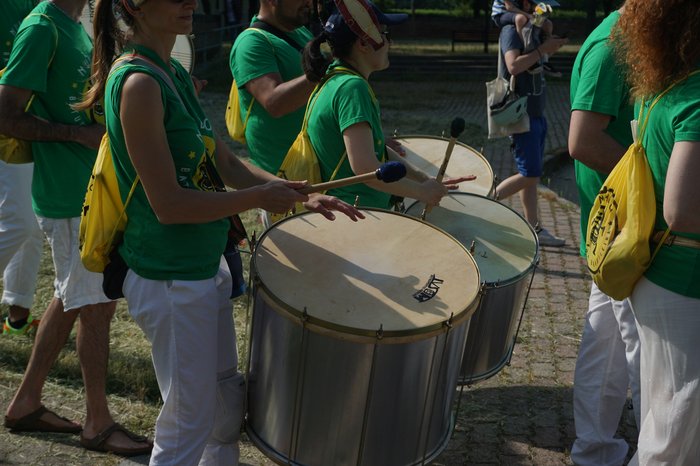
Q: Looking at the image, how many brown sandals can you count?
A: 2